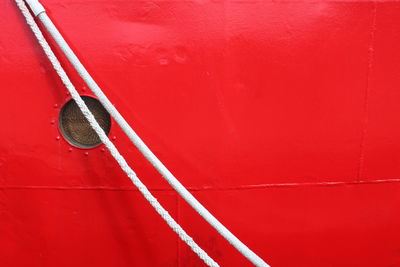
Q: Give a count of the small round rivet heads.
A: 9